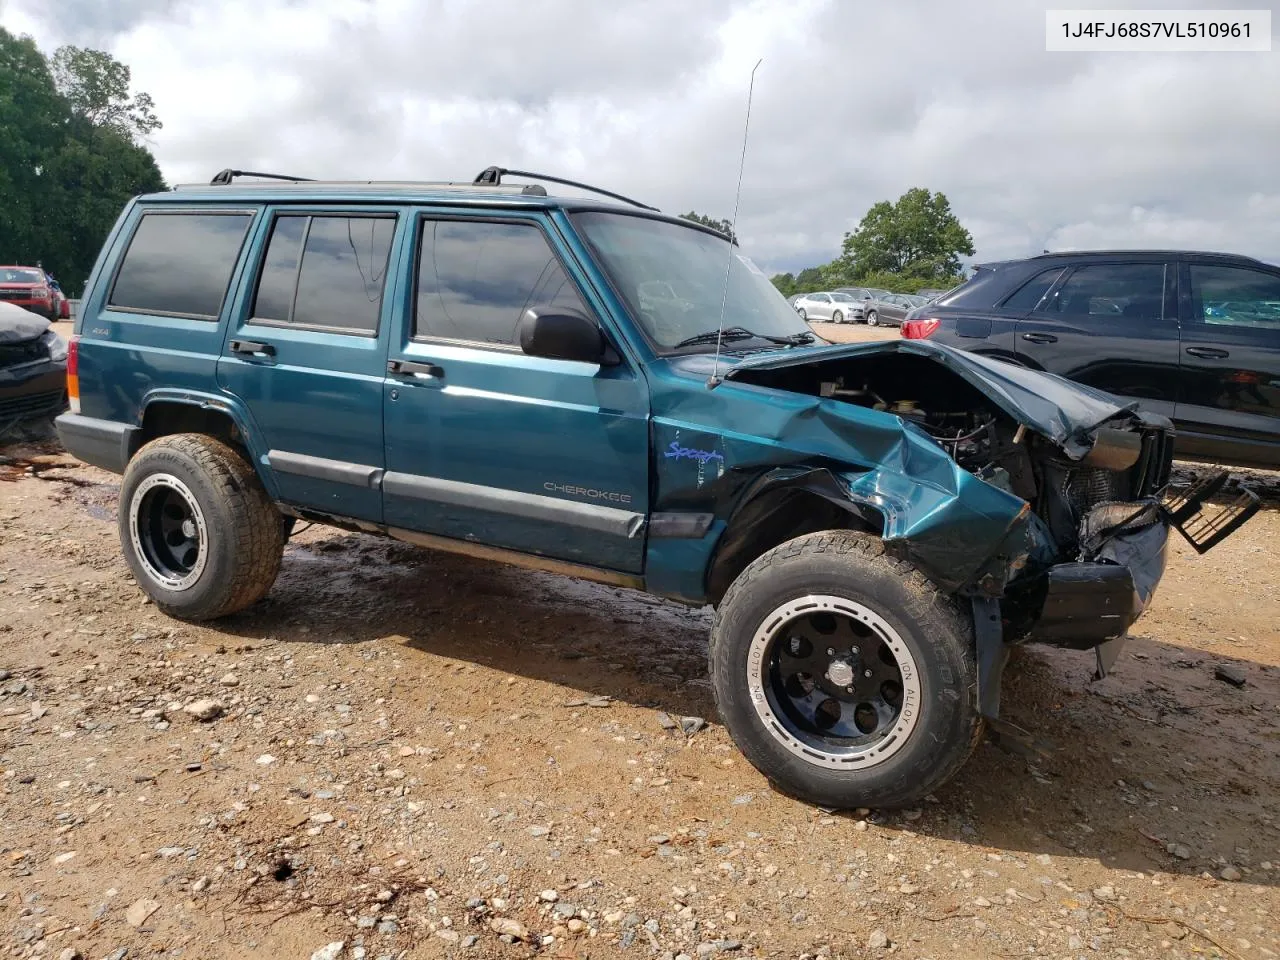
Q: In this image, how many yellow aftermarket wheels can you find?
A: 0